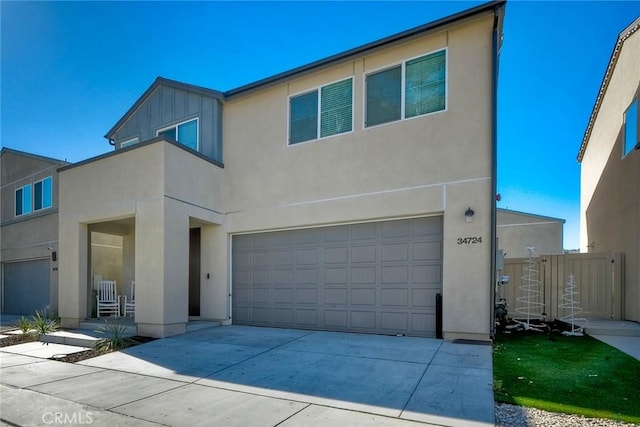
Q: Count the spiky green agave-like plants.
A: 3